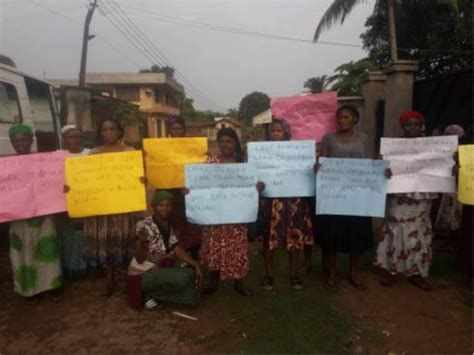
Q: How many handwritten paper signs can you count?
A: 9